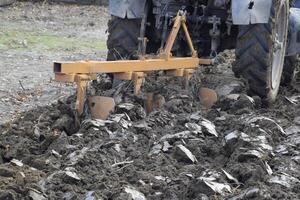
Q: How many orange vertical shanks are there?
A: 3